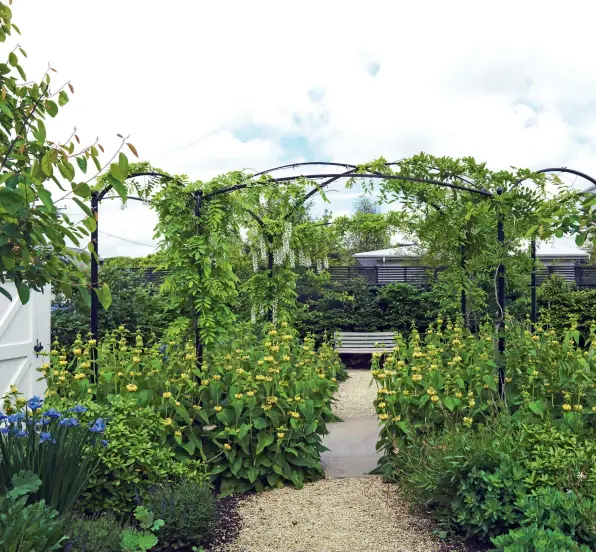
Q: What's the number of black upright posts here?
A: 6